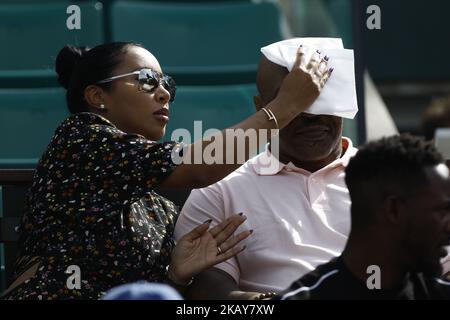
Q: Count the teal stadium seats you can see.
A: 4